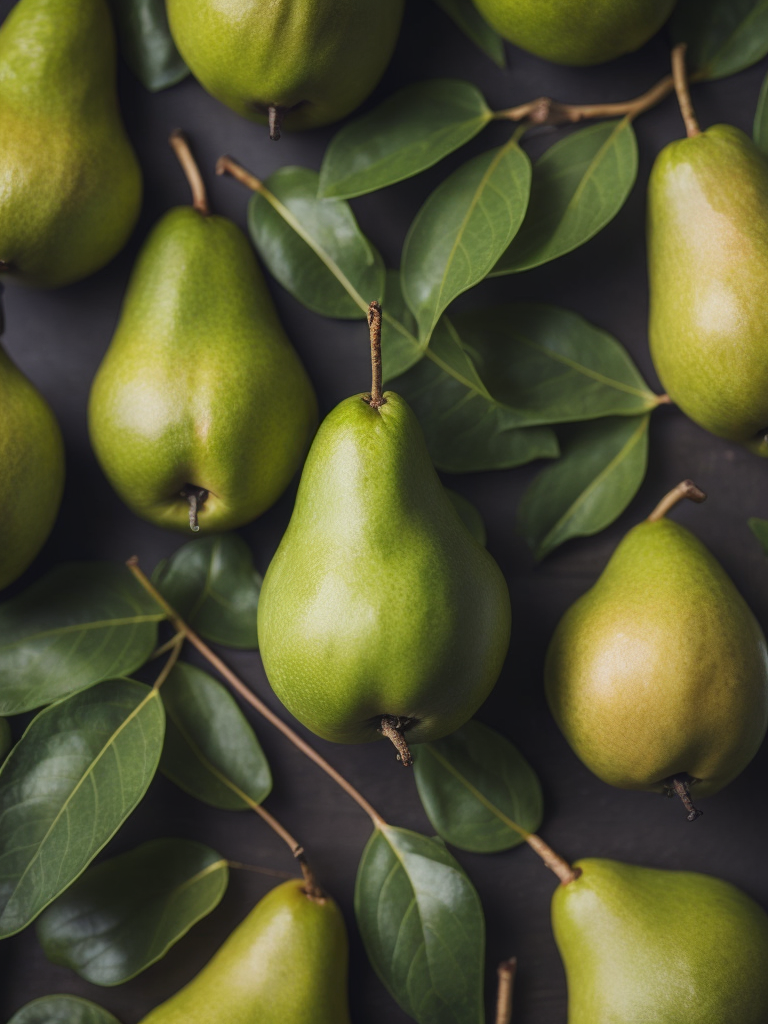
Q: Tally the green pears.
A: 10